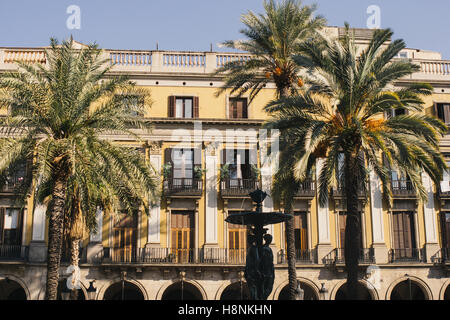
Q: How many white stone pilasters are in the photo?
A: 8